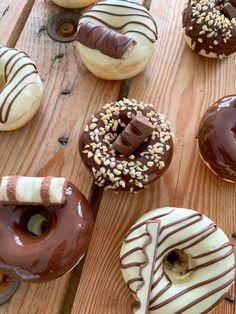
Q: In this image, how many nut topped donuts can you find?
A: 2